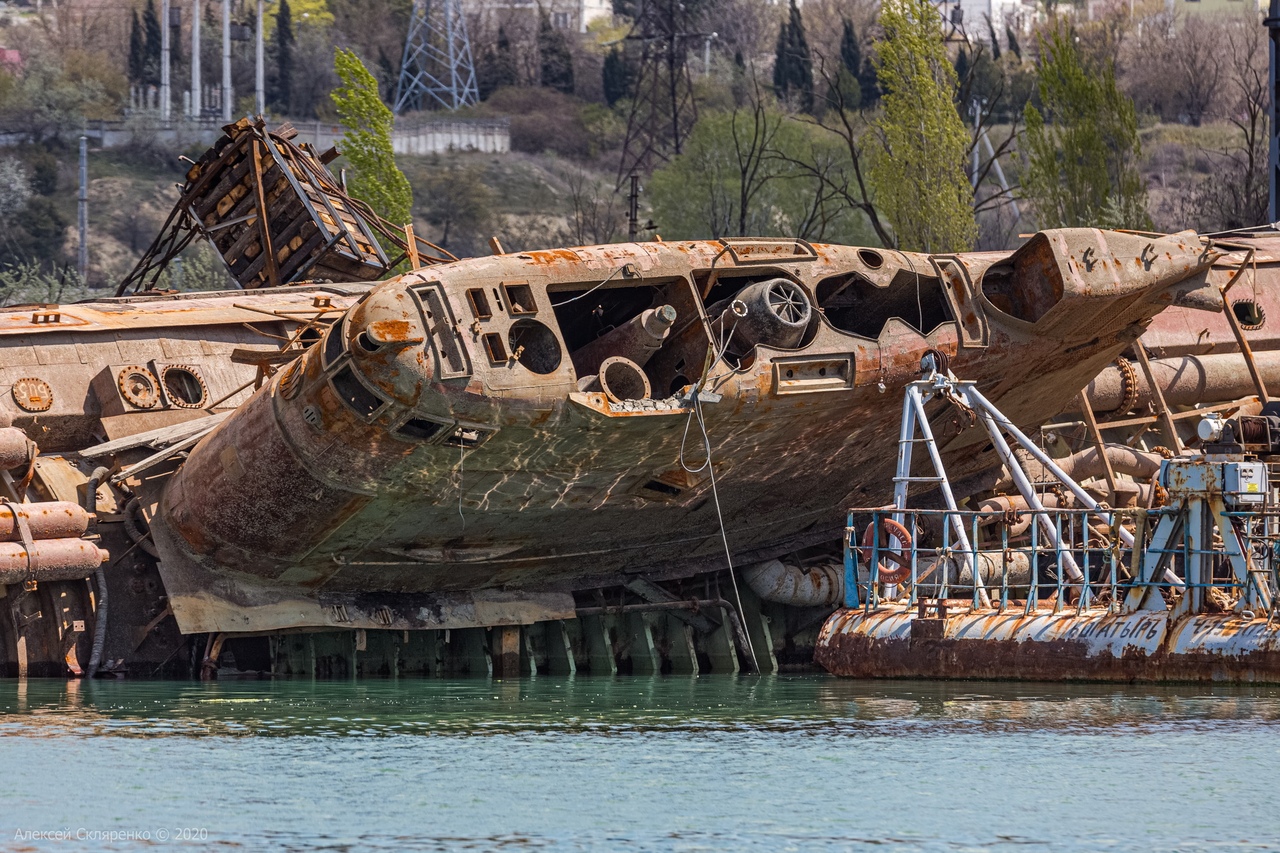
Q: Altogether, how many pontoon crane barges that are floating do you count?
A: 1